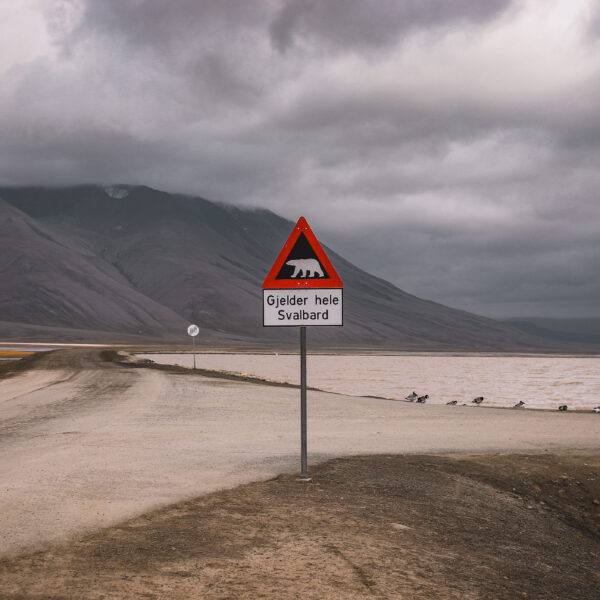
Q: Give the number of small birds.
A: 7